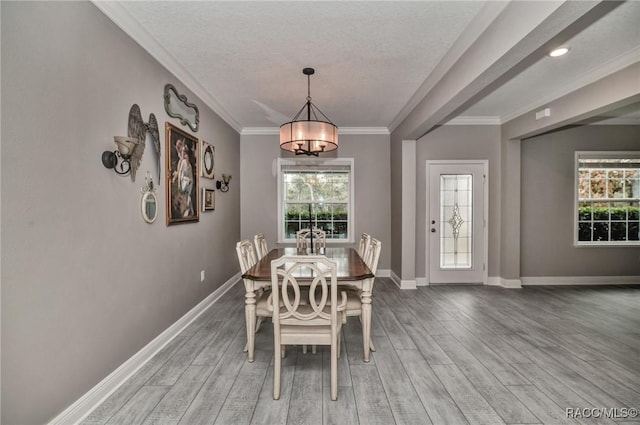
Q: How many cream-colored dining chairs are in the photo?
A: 6